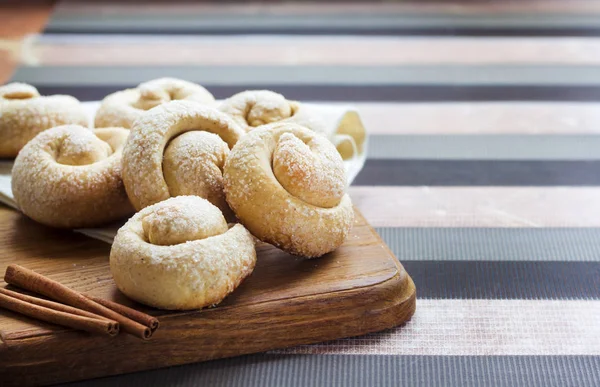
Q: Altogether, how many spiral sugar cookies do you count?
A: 7